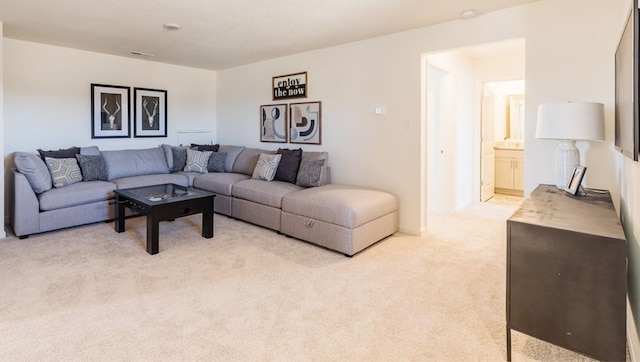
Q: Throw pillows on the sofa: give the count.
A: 10